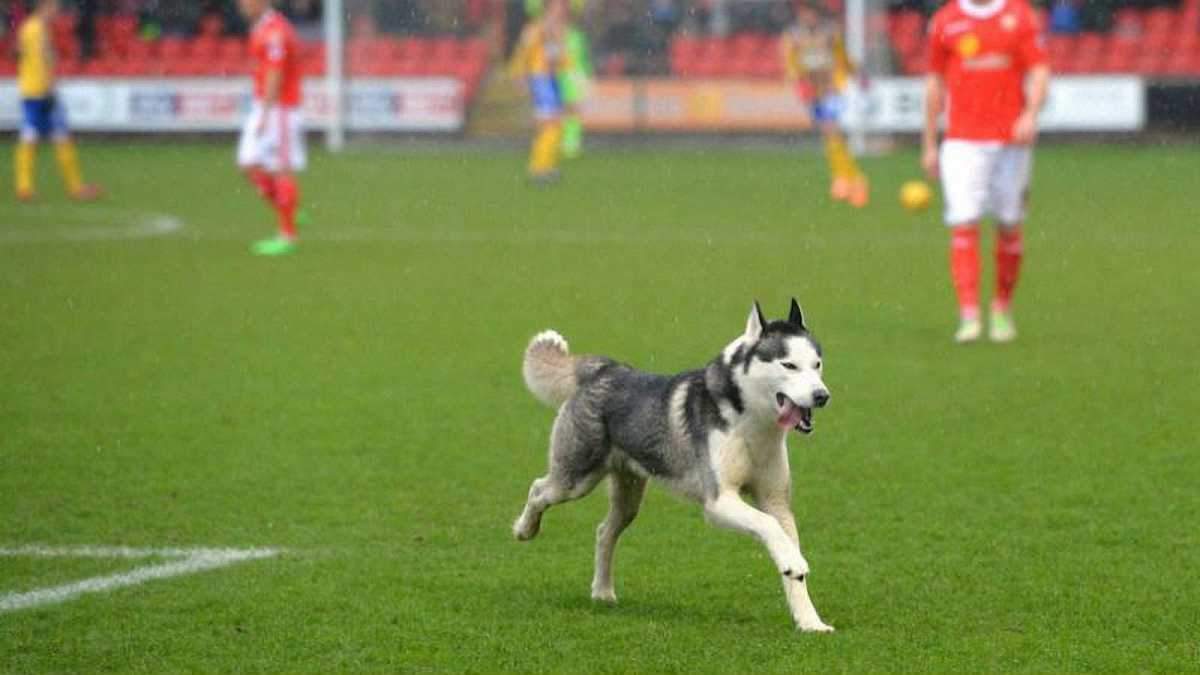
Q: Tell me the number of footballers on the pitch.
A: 6